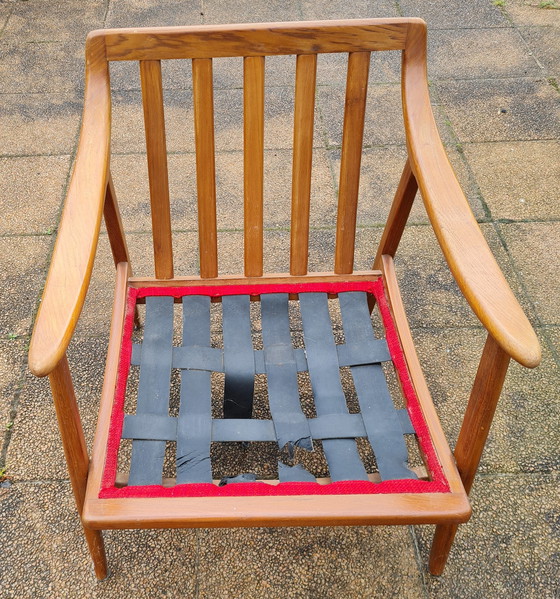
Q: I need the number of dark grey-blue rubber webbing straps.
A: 8